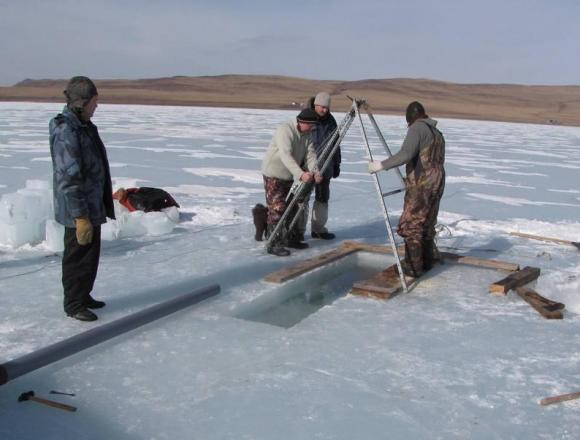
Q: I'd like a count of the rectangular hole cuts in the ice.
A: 1